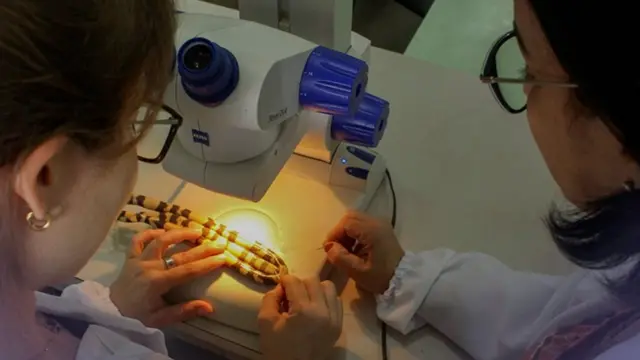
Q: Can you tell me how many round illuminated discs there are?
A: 1